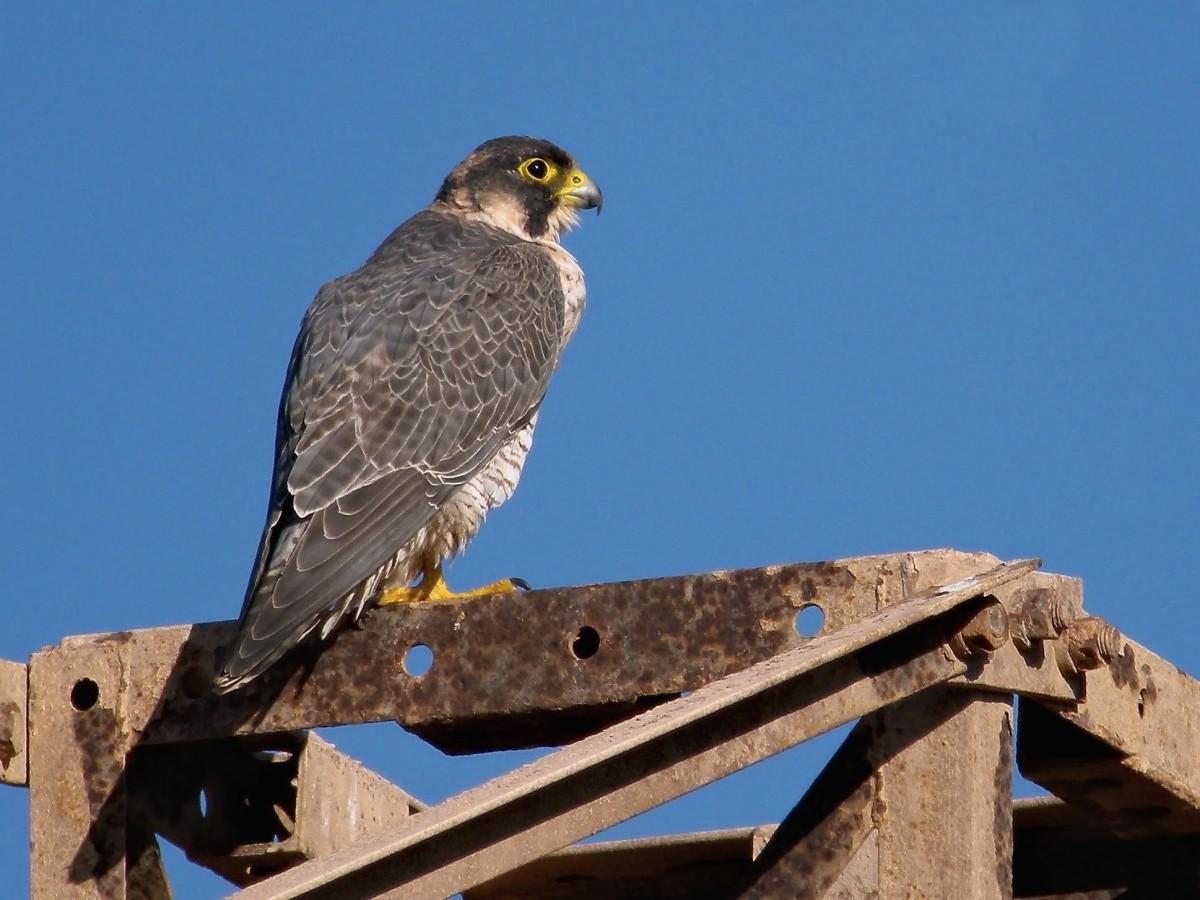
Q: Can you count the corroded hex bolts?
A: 3